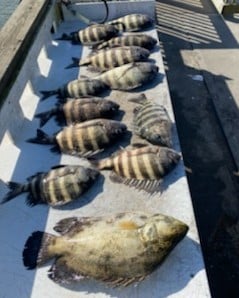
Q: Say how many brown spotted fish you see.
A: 1